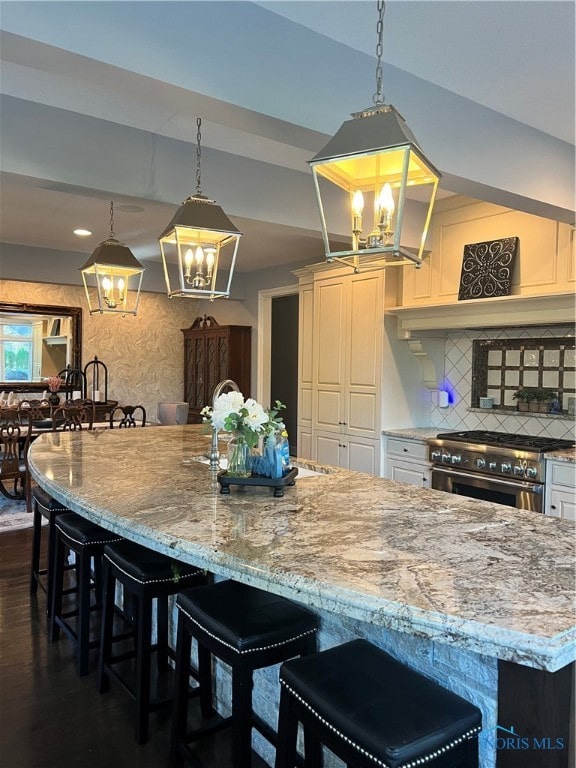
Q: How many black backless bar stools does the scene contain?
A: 5